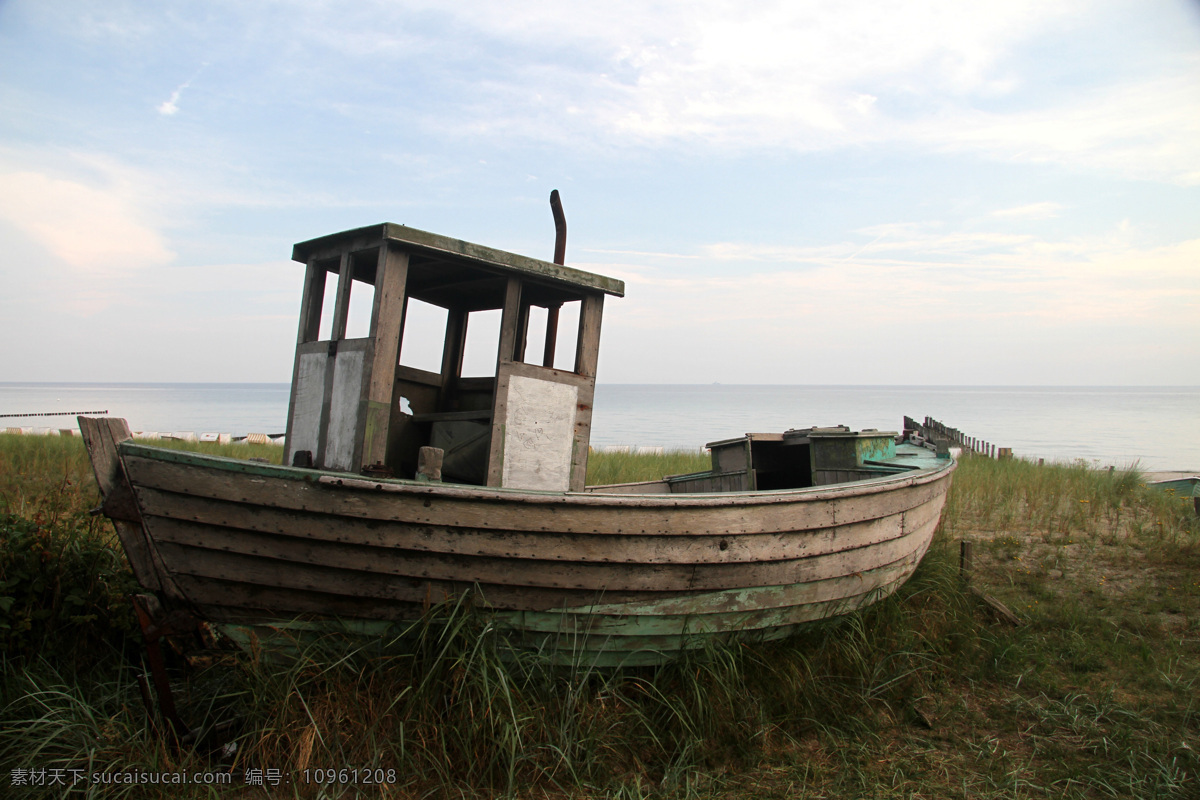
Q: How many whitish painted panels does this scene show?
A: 3